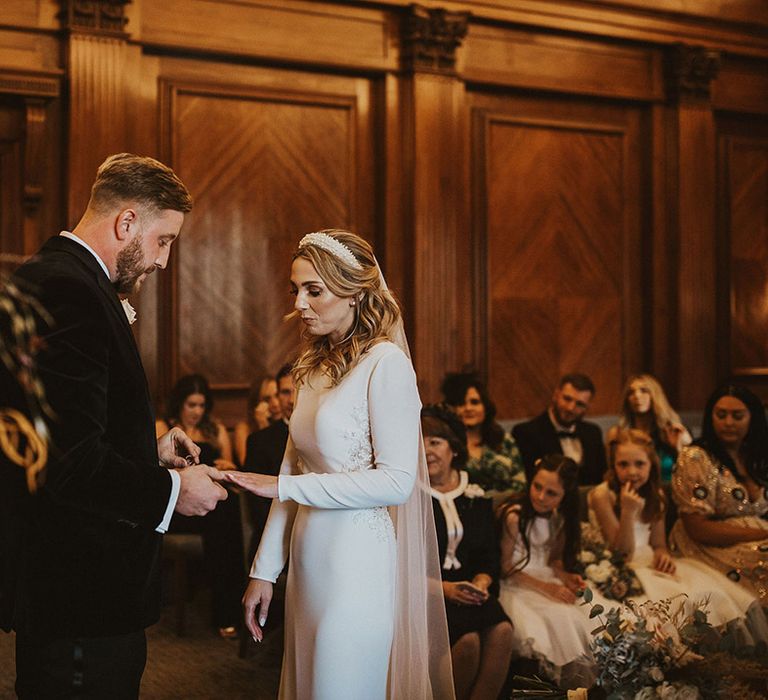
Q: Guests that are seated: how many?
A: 10